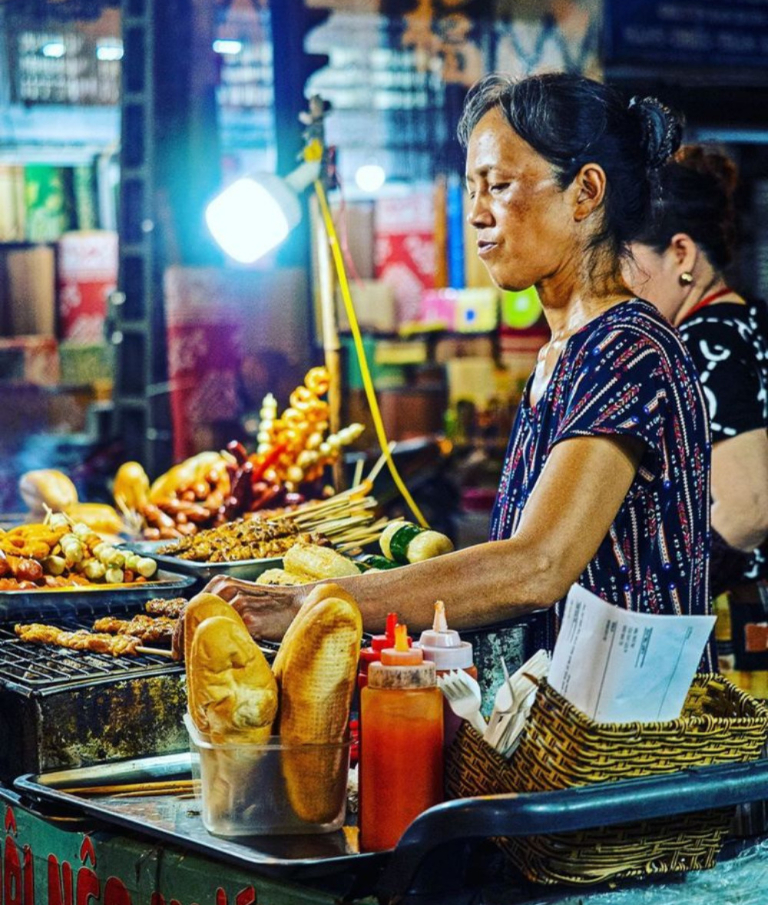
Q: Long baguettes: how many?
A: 4